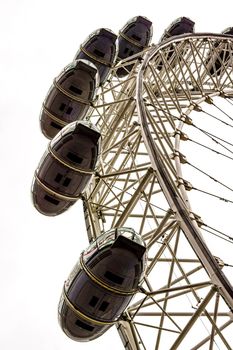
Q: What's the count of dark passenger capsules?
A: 7